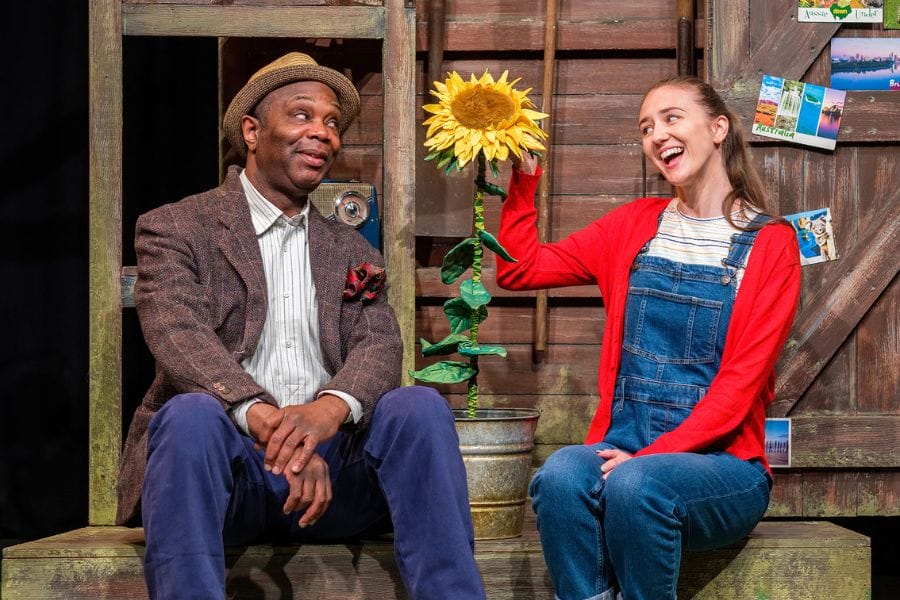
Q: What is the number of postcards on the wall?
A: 6